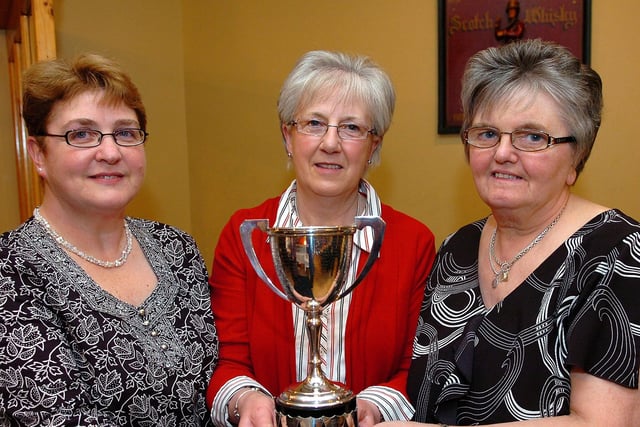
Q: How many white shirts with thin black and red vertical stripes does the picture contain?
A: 1